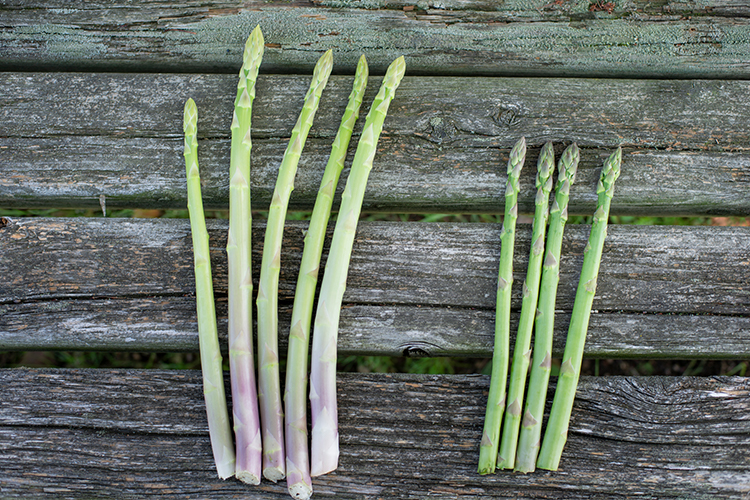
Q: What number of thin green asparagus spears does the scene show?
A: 4